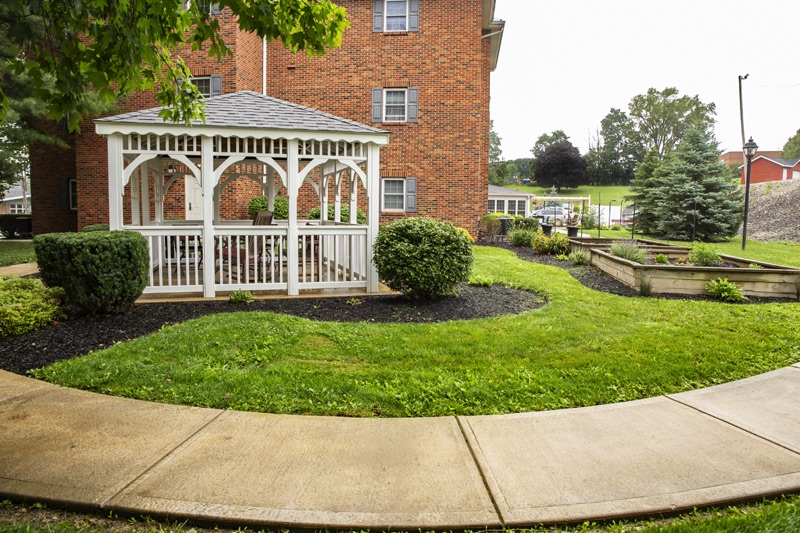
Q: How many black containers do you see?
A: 2